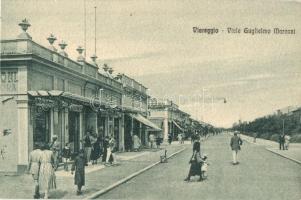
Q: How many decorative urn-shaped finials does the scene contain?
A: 7